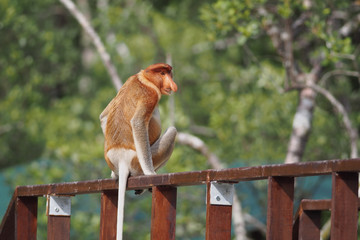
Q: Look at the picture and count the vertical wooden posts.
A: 8